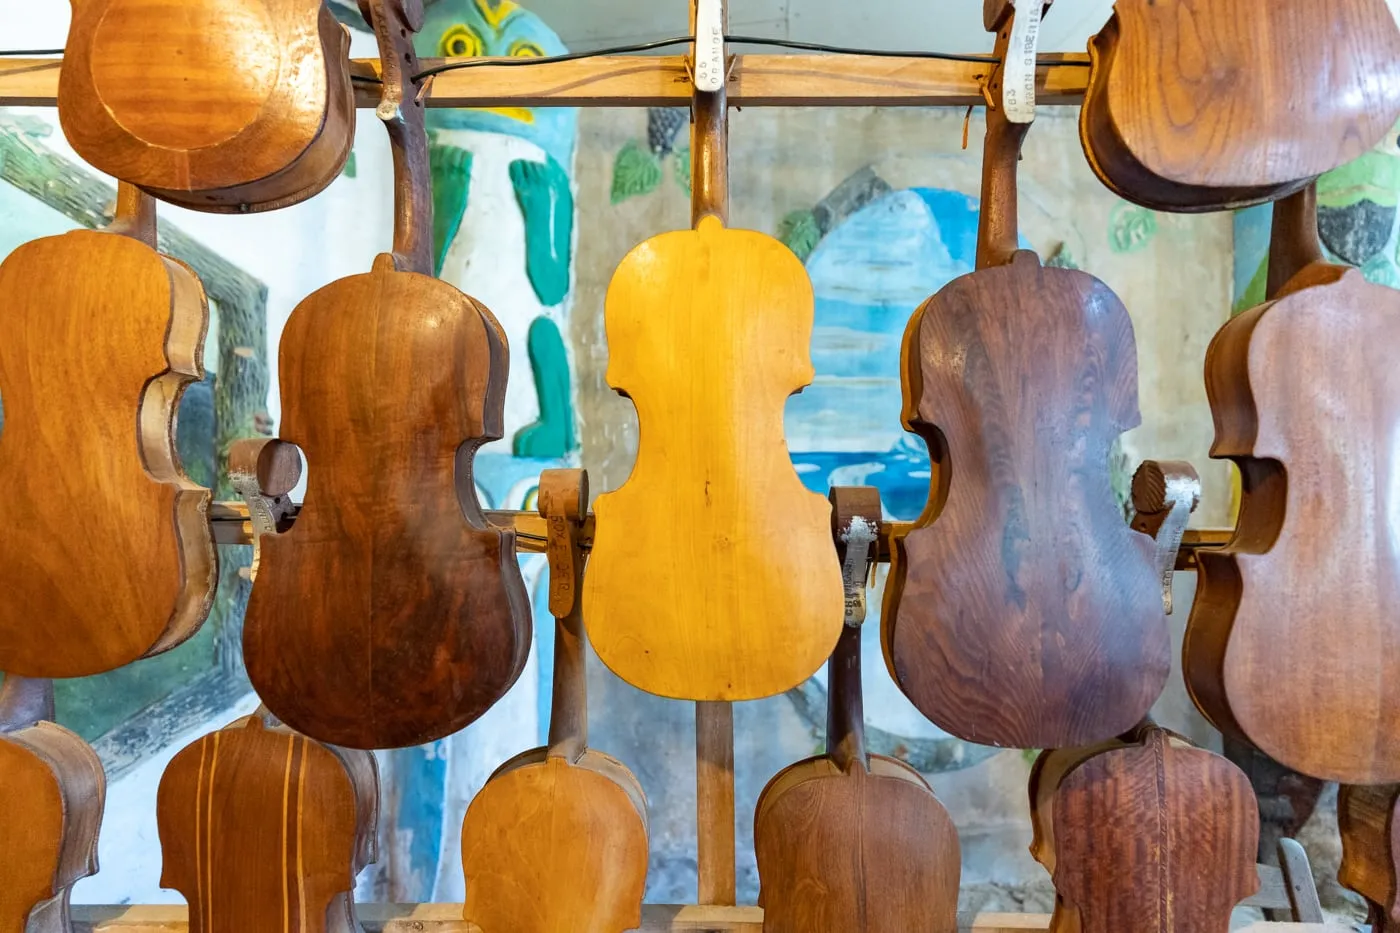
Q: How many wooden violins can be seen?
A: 13